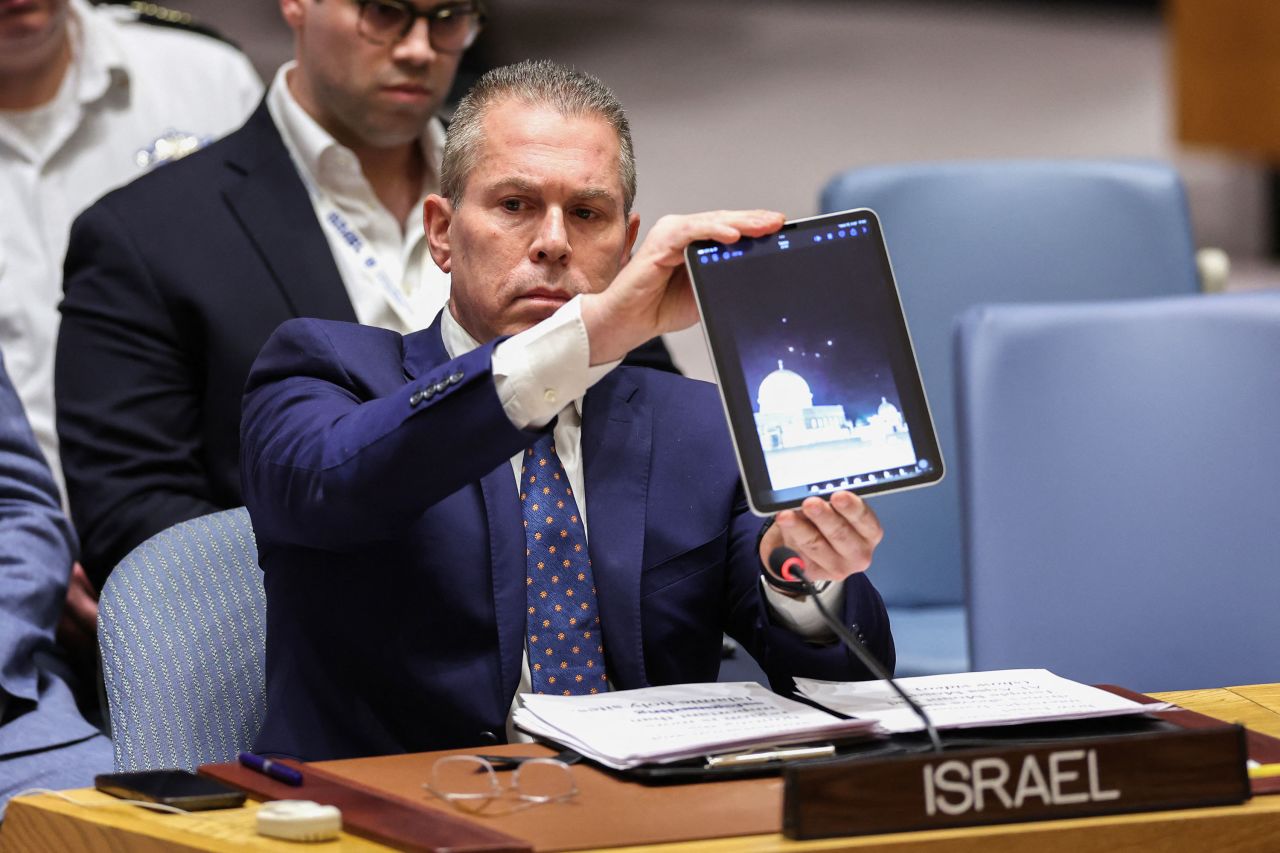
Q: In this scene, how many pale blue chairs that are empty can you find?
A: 2